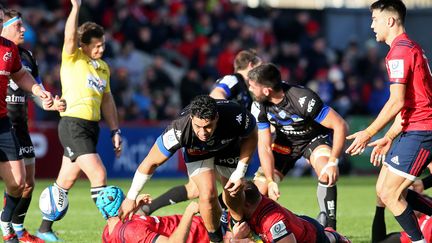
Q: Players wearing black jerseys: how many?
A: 4